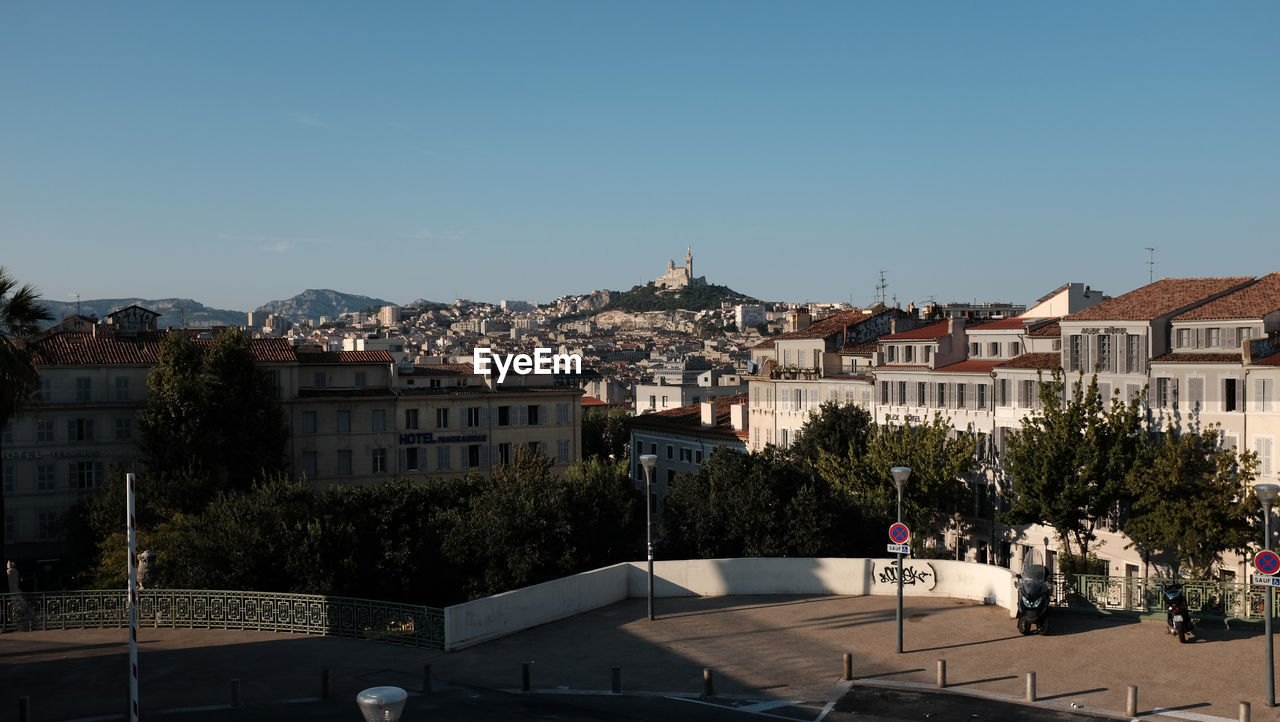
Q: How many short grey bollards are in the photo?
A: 12